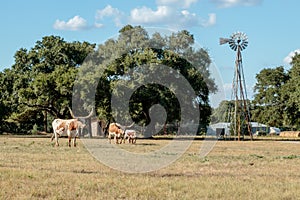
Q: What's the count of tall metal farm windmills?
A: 1